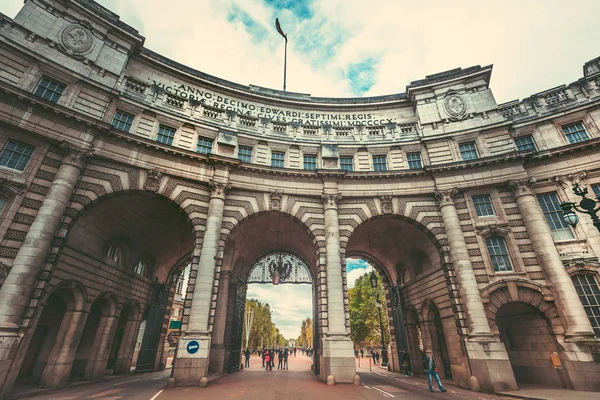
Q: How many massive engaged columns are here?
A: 5